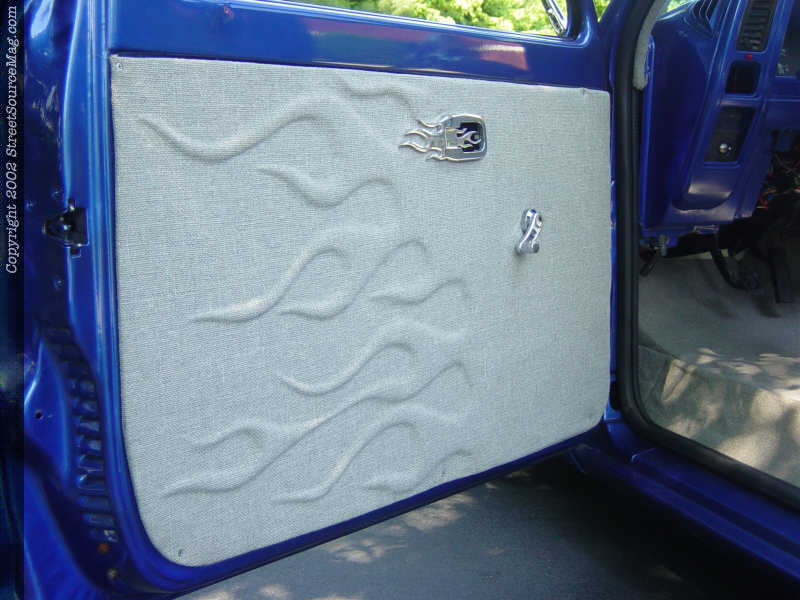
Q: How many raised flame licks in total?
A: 11